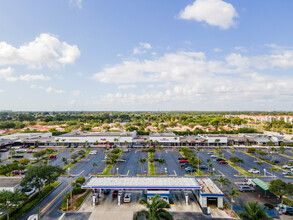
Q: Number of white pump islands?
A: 3